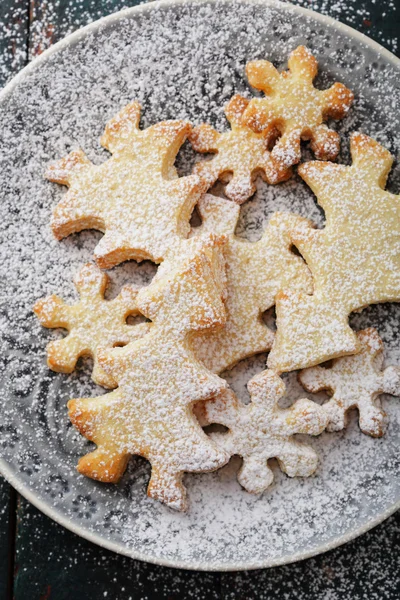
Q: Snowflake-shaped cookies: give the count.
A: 5